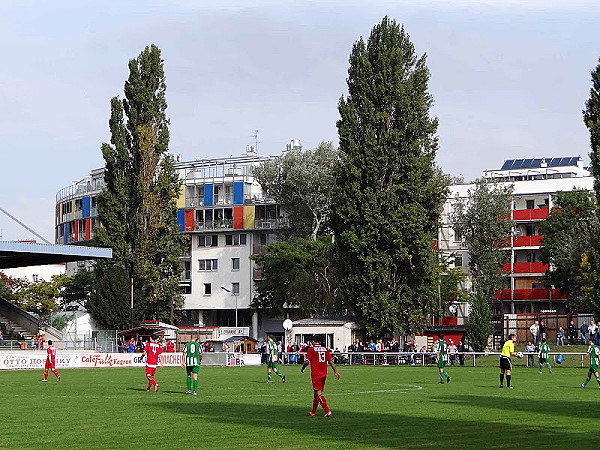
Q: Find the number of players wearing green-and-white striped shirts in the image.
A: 5